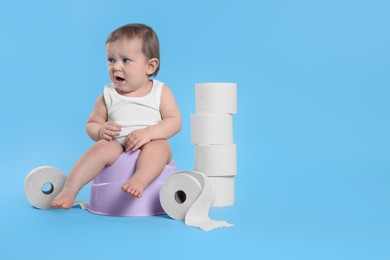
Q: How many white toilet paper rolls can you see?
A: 6